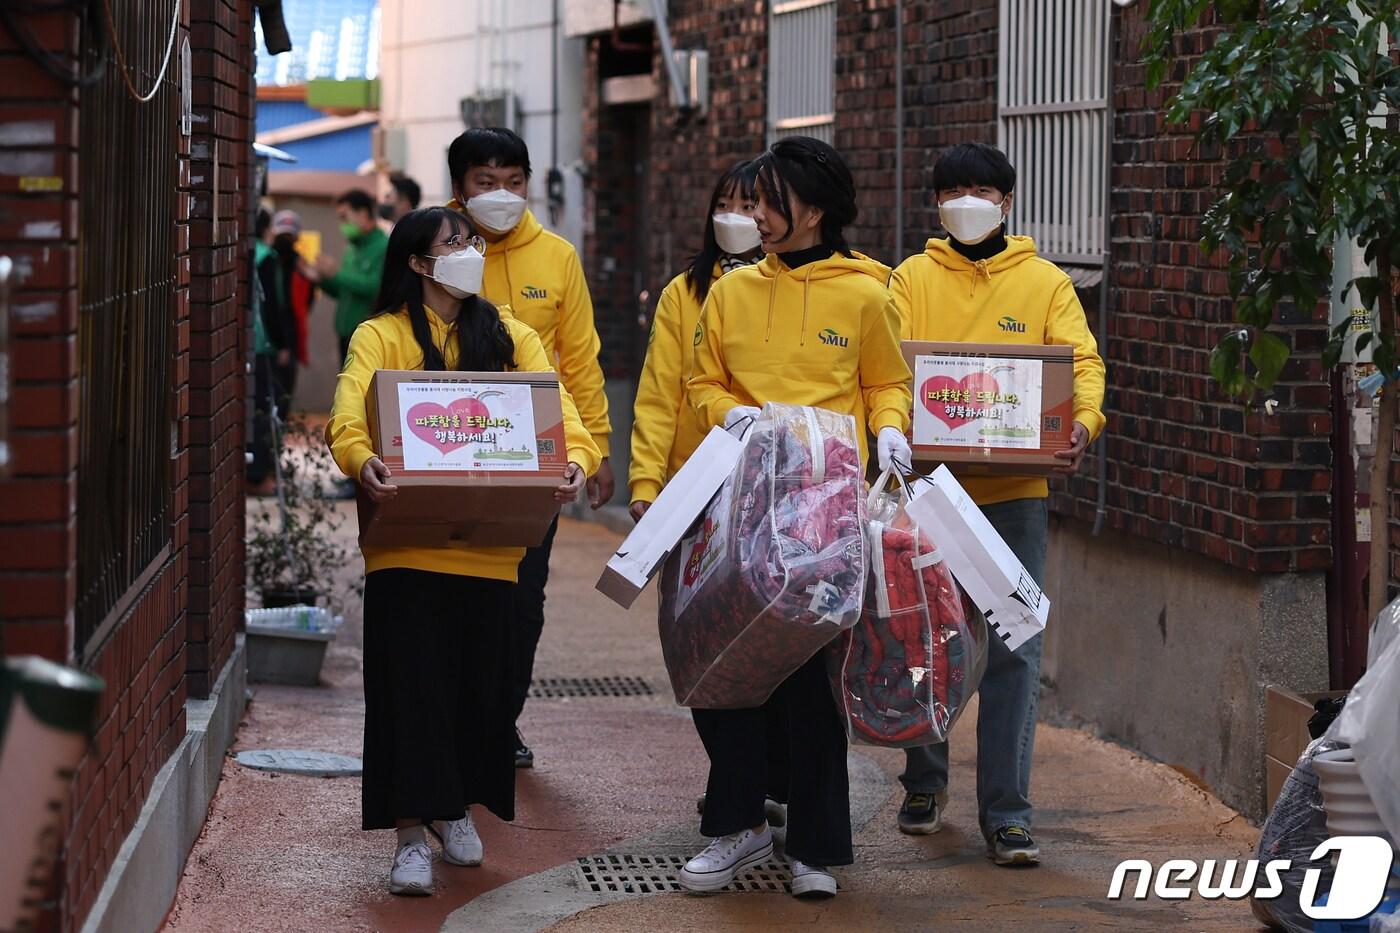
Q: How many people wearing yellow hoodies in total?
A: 5